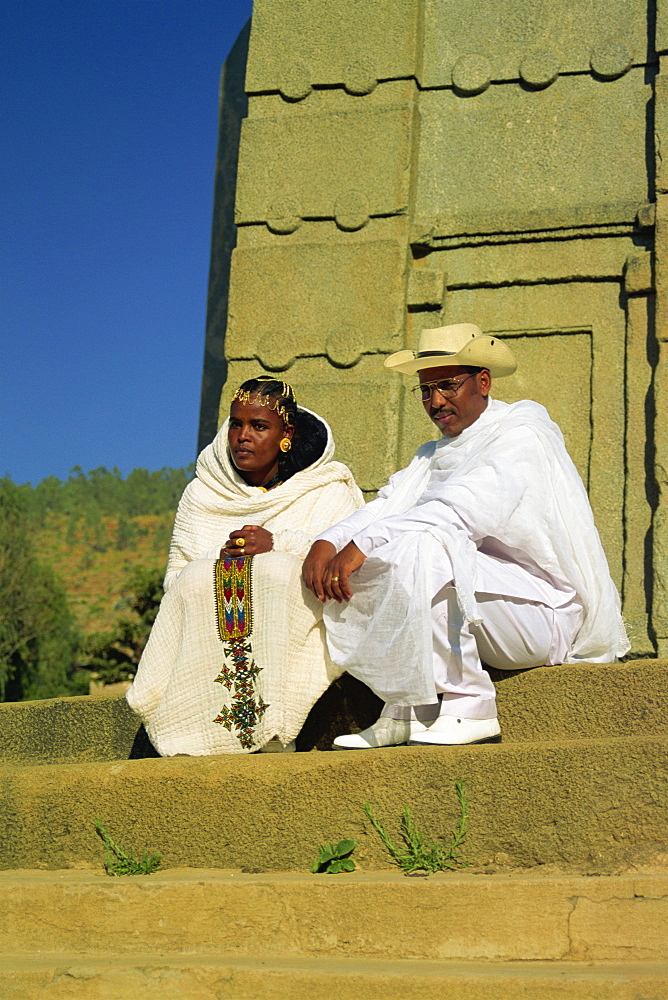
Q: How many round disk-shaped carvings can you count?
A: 9